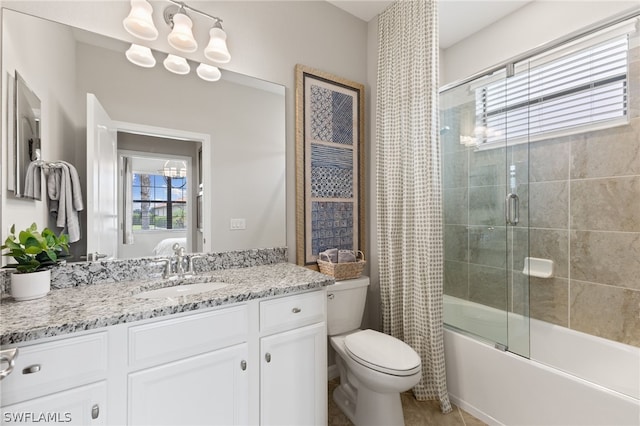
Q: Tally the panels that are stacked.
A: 3